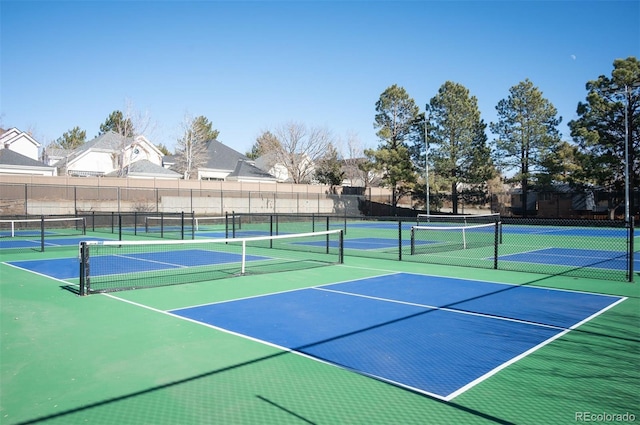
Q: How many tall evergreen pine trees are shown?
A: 4